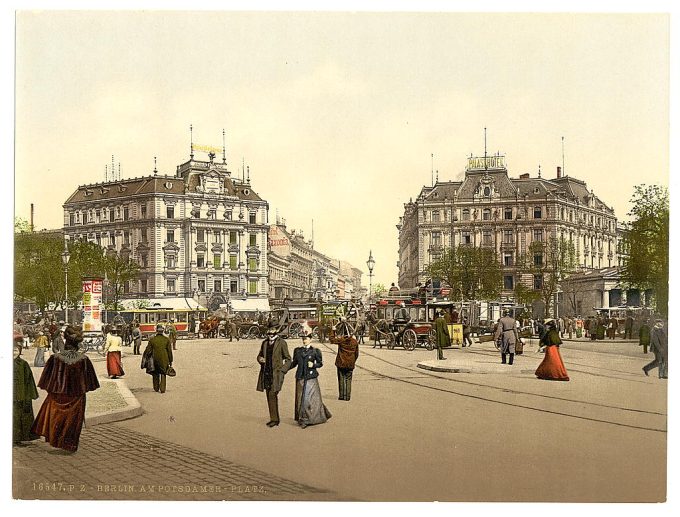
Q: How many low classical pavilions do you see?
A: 1